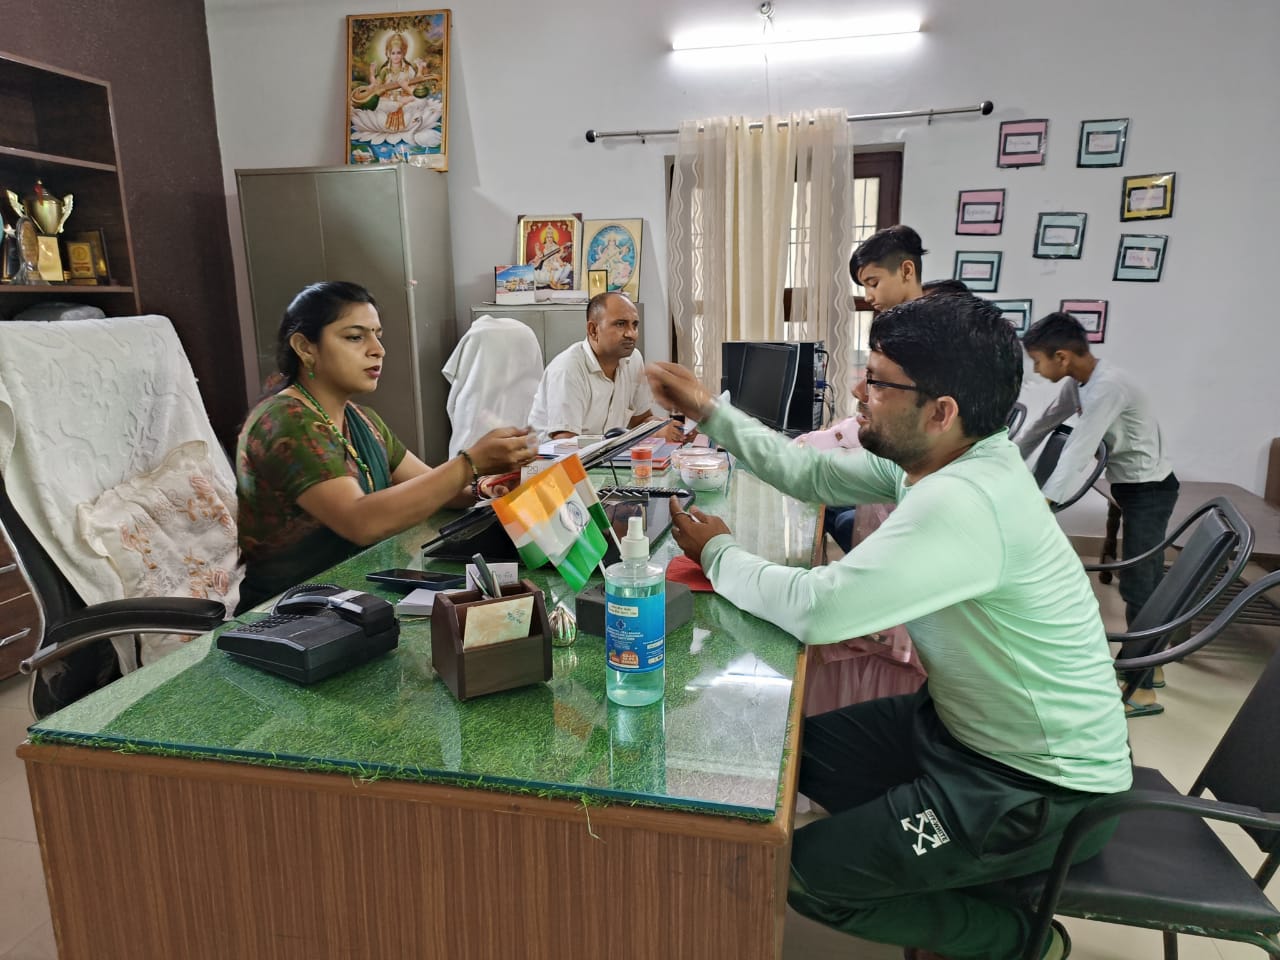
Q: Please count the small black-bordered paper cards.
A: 9